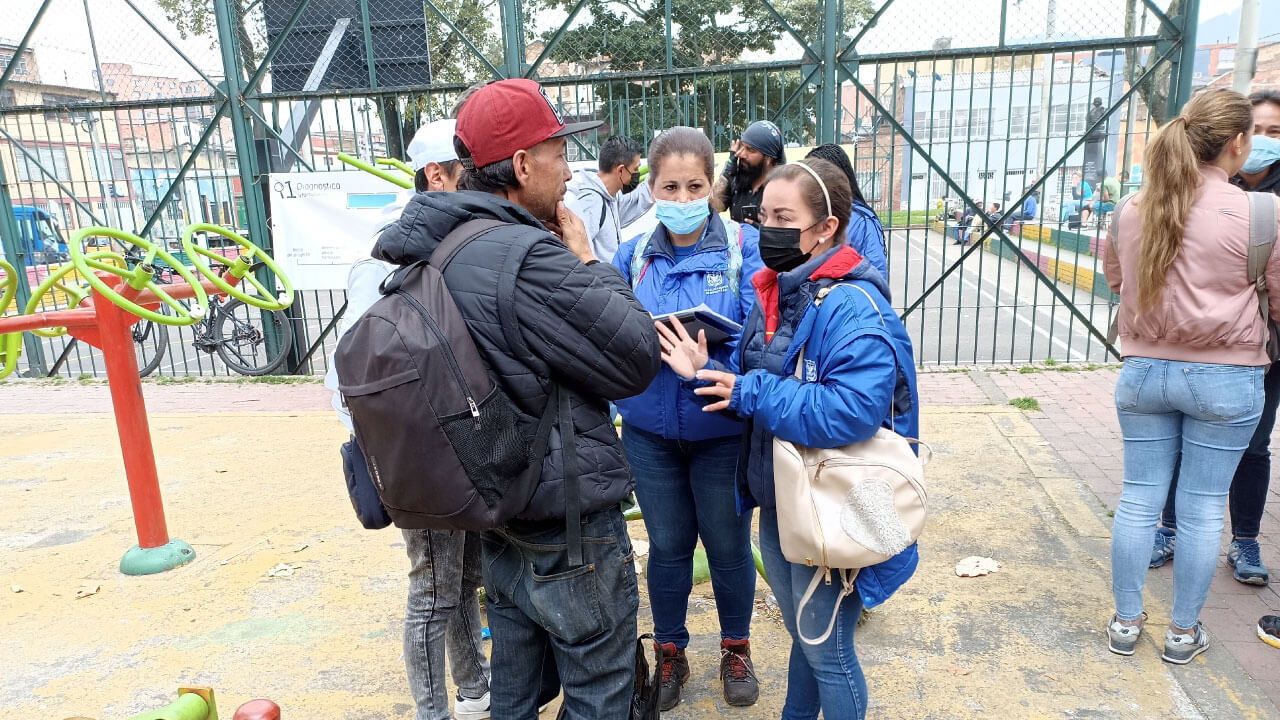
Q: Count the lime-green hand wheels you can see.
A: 4